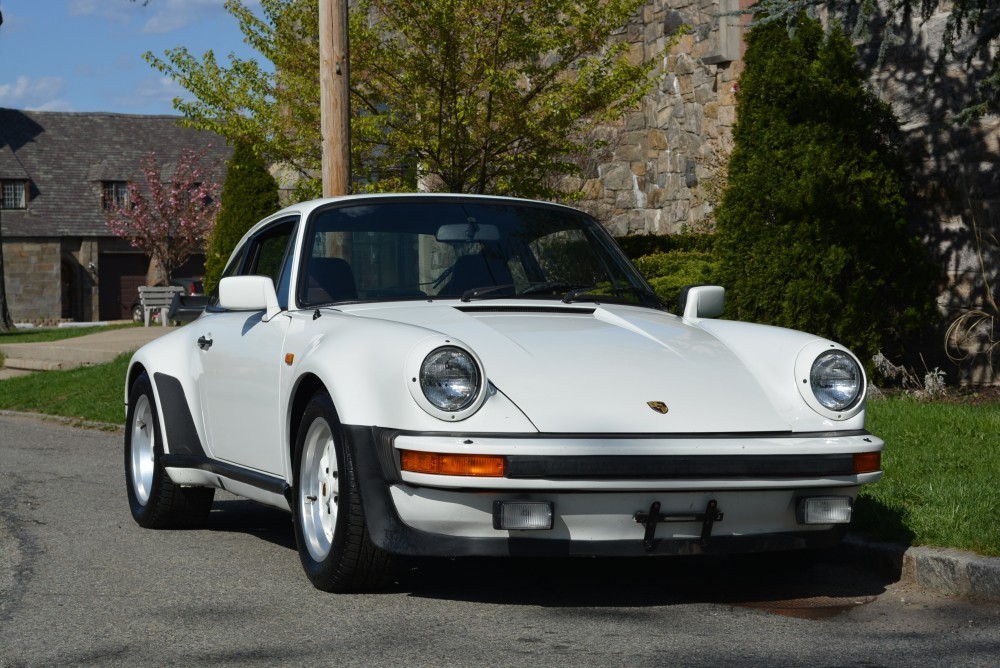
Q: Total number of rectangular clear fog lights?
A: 2